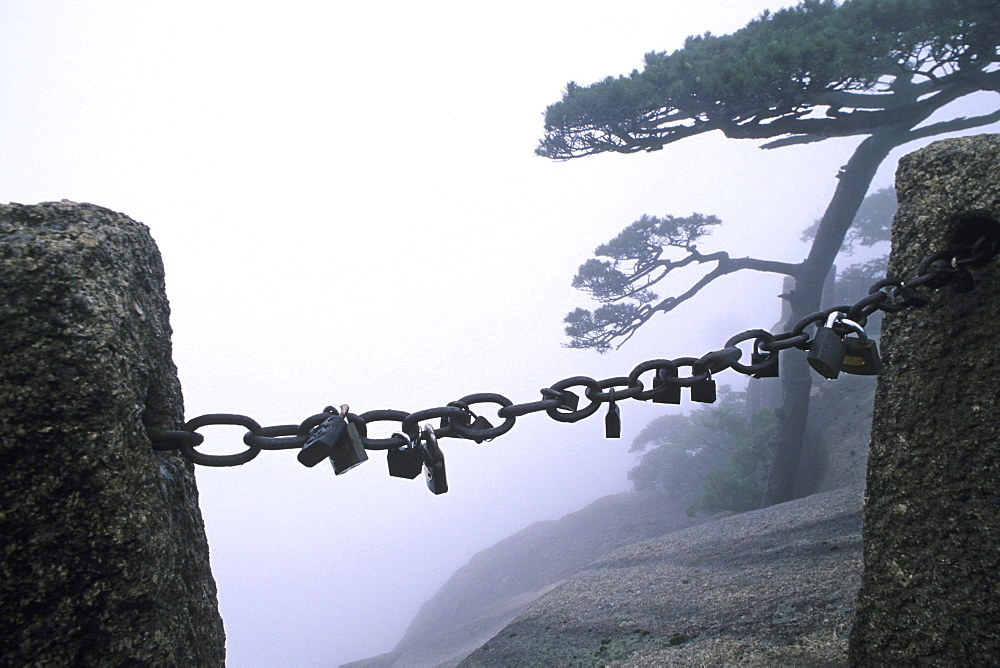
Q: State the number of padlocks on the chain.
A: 12